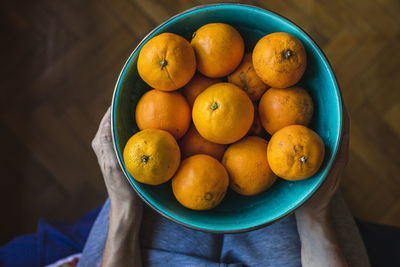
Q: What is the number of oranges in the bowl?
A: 14